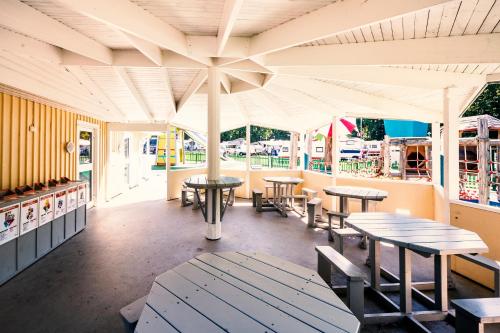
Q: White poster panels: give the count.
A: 6